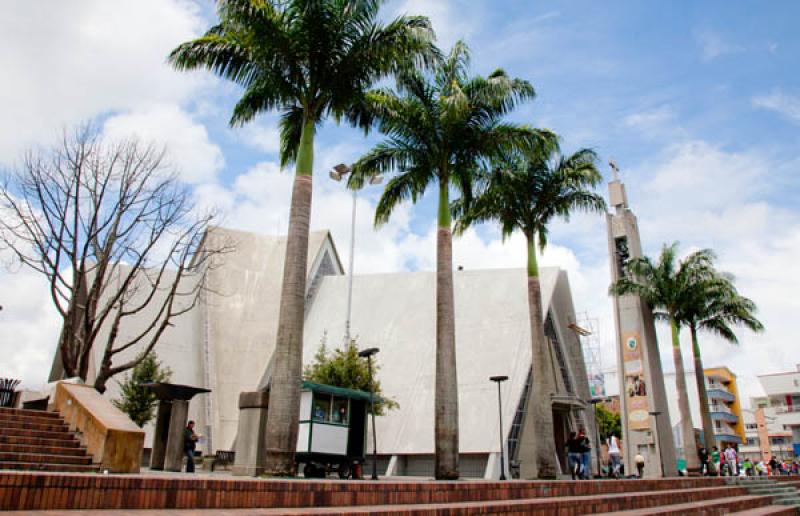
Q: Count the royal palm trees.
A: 5